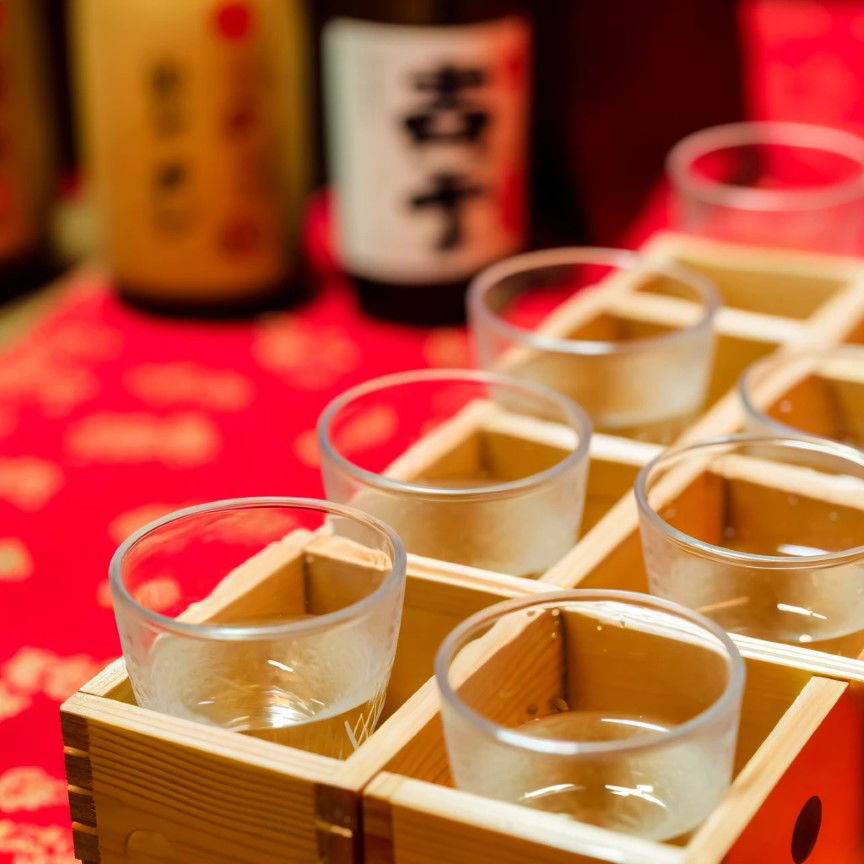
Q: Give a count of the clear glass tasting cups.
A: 7